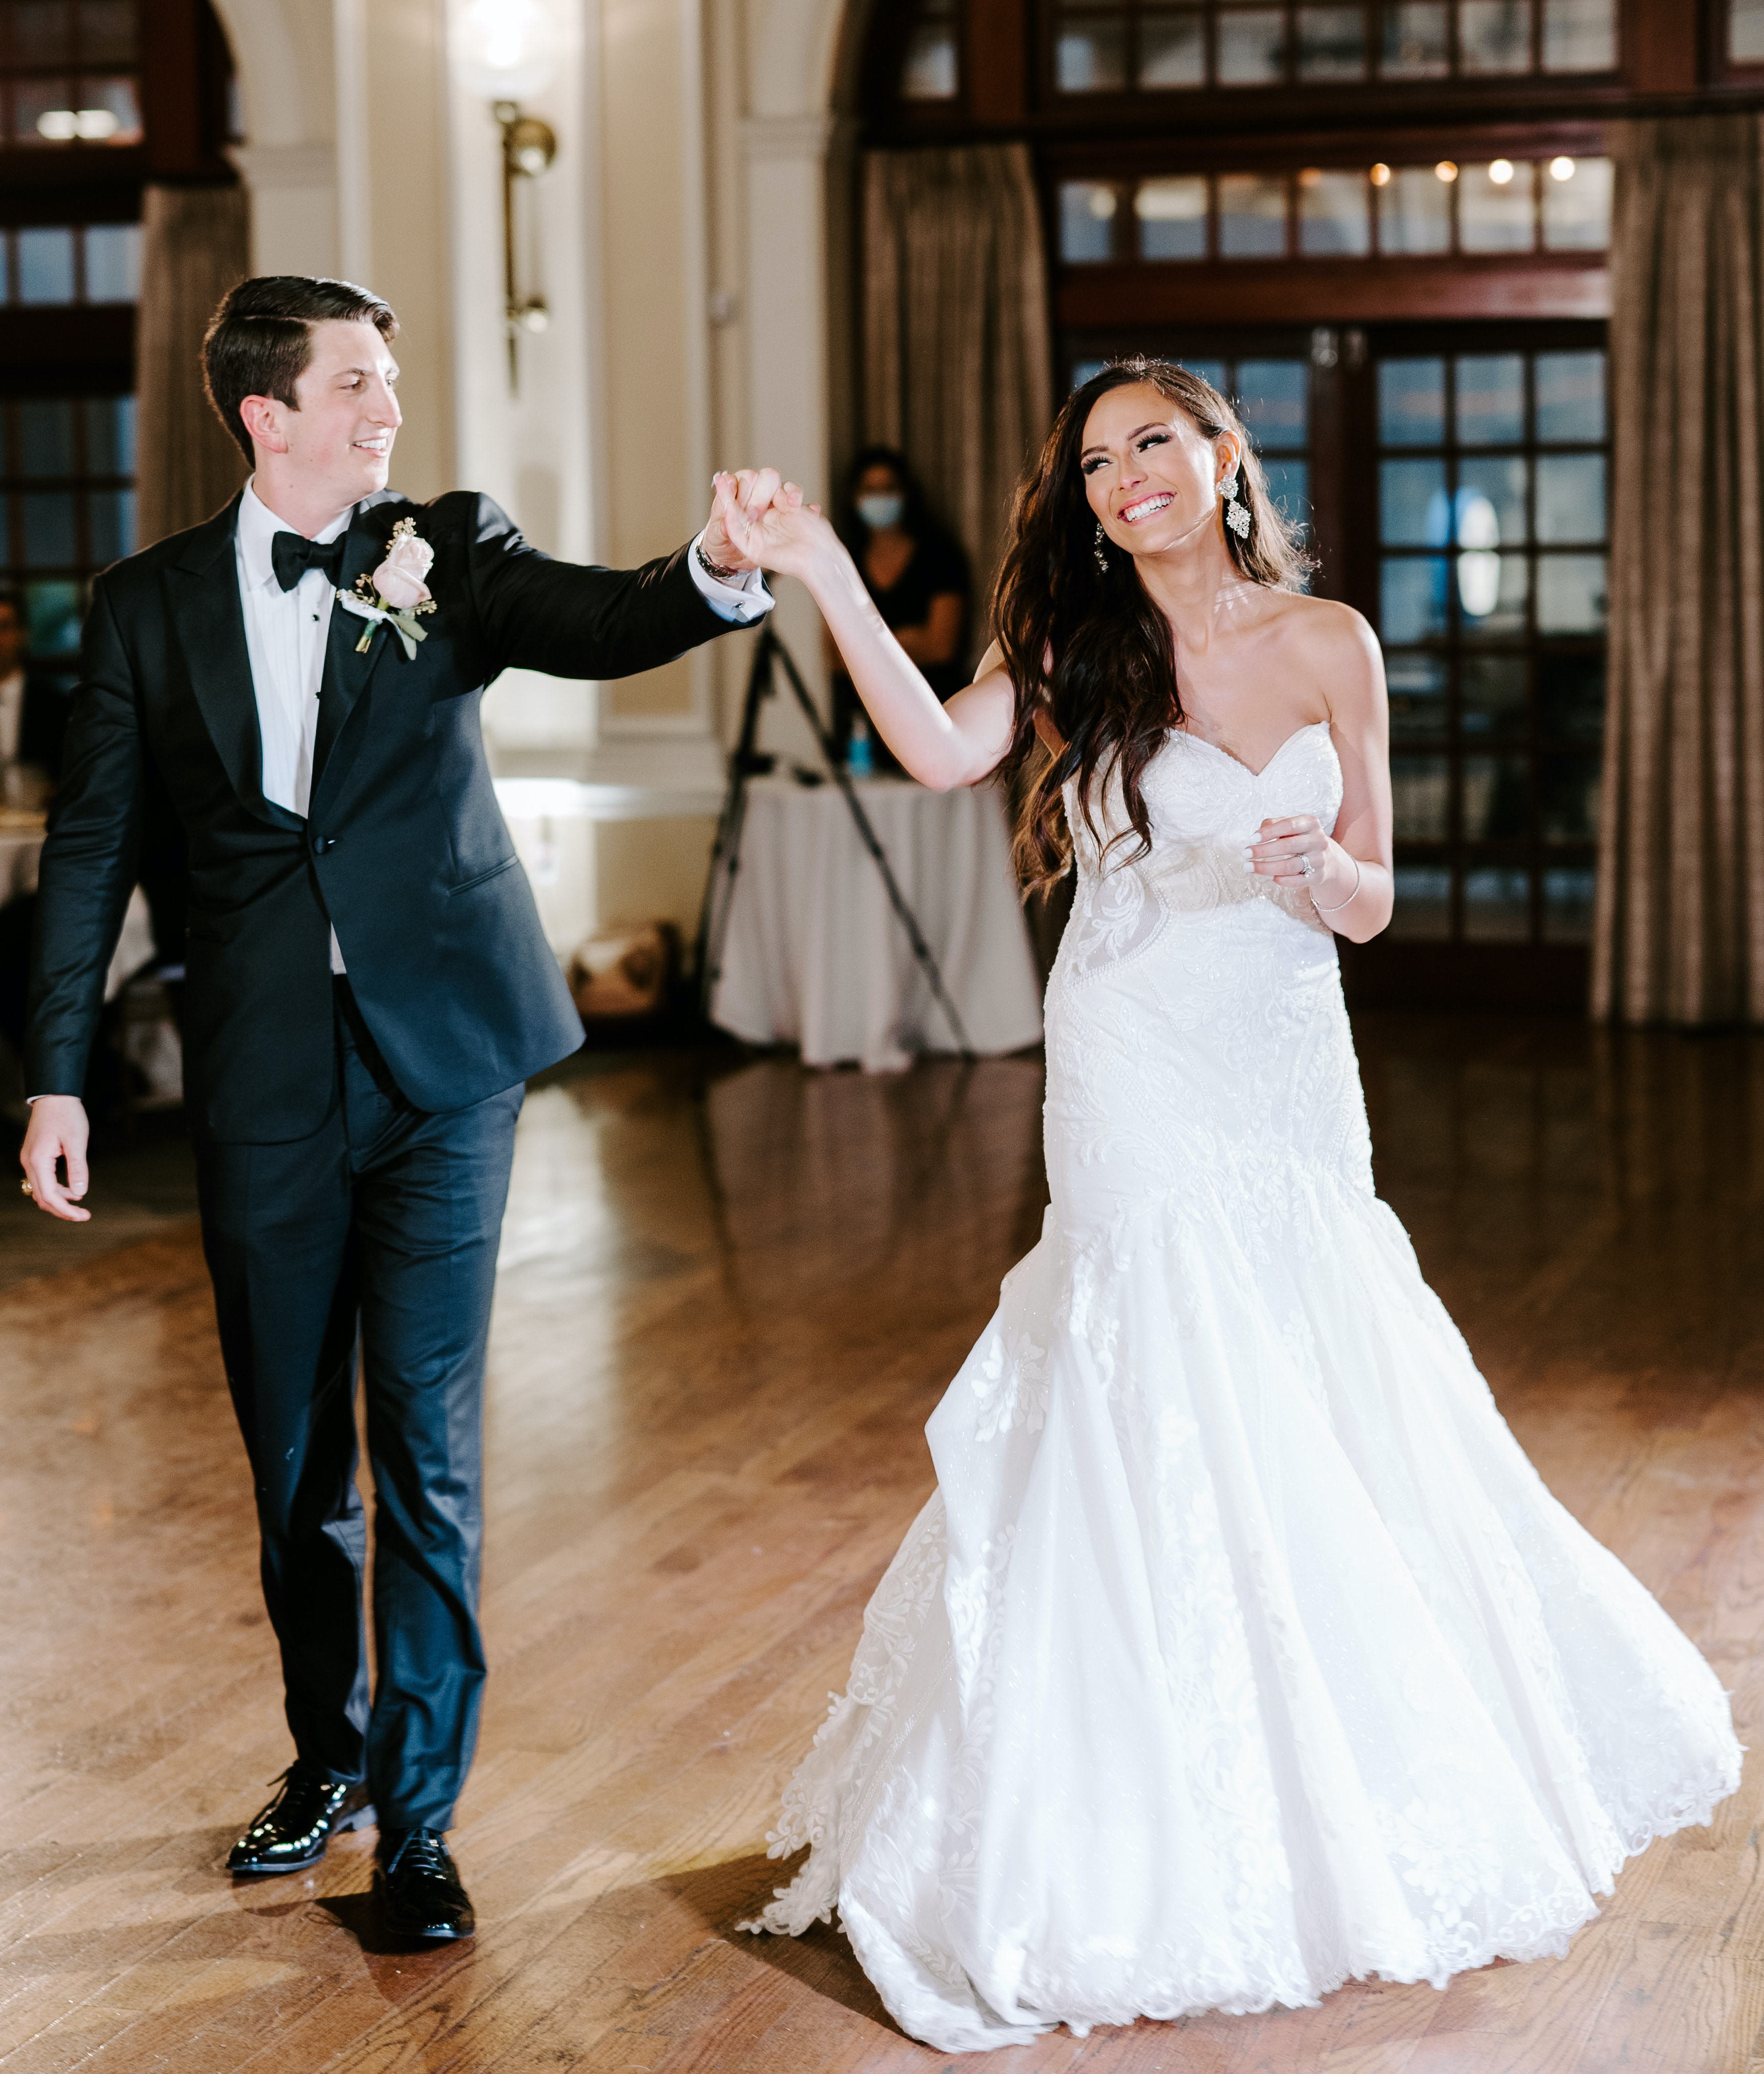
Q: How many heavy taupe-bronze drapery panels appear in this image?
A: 3